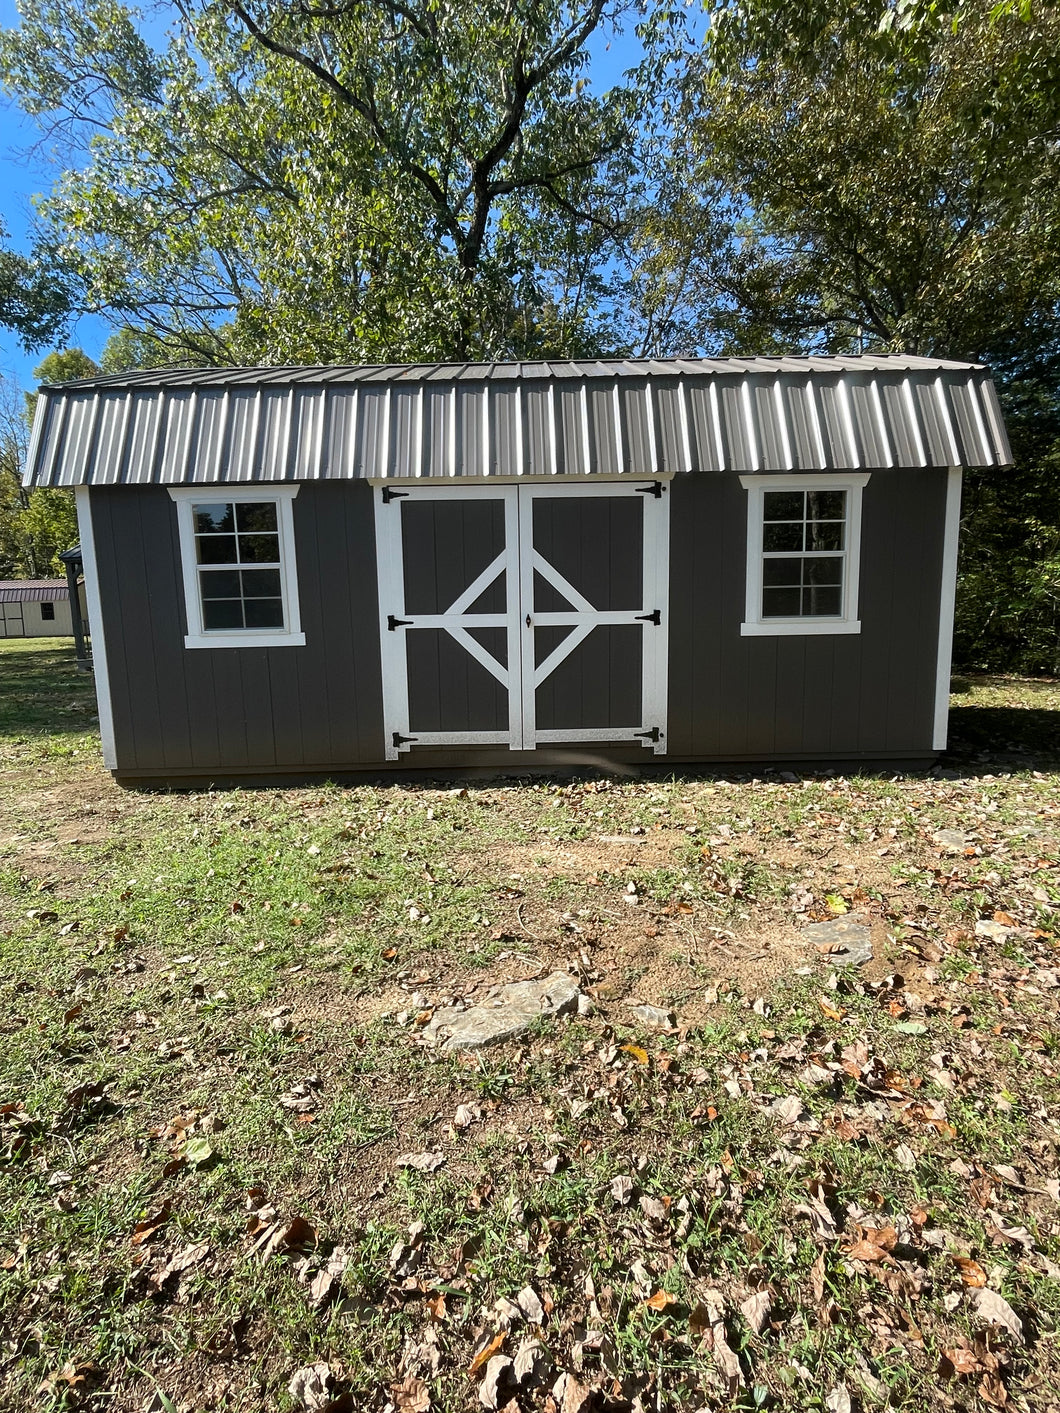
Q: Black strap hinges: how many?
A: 6